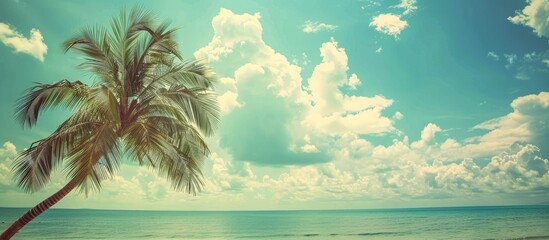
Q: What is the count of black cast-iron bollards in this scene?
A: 0